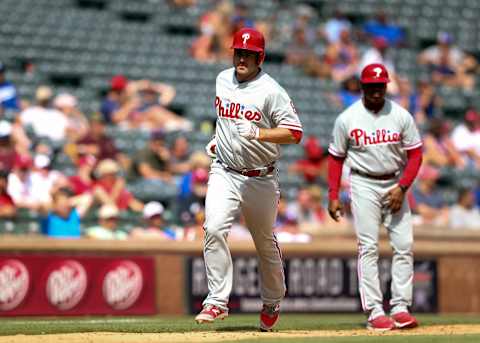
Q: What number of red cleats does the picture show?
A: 4